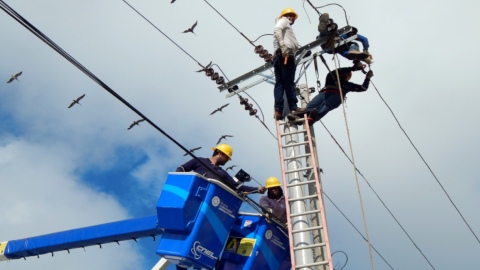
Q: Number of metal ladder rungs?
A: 11